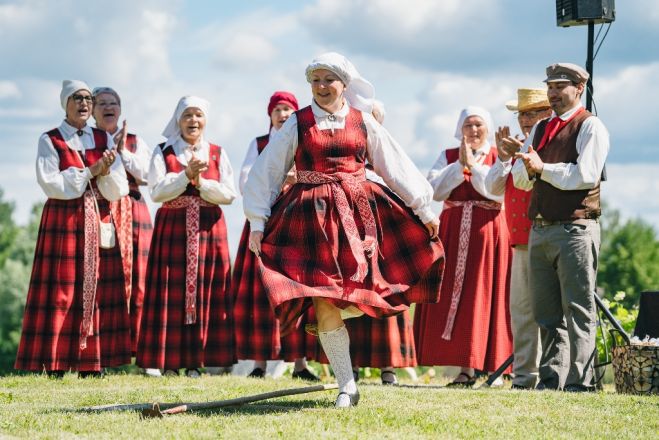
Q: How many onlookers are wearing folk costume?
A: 8